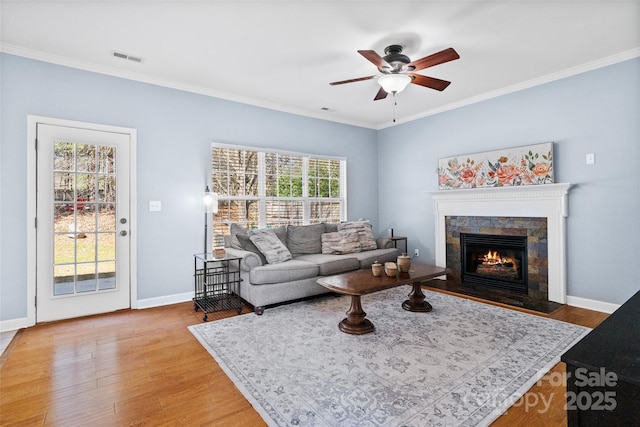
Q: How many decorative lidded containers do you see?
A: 2